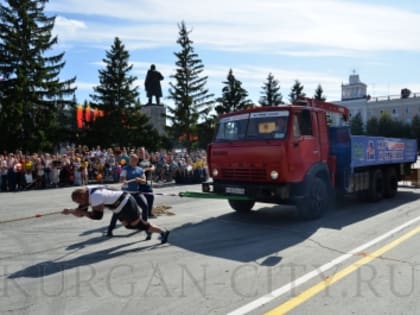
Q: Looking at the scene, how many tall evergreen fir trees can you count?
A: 7